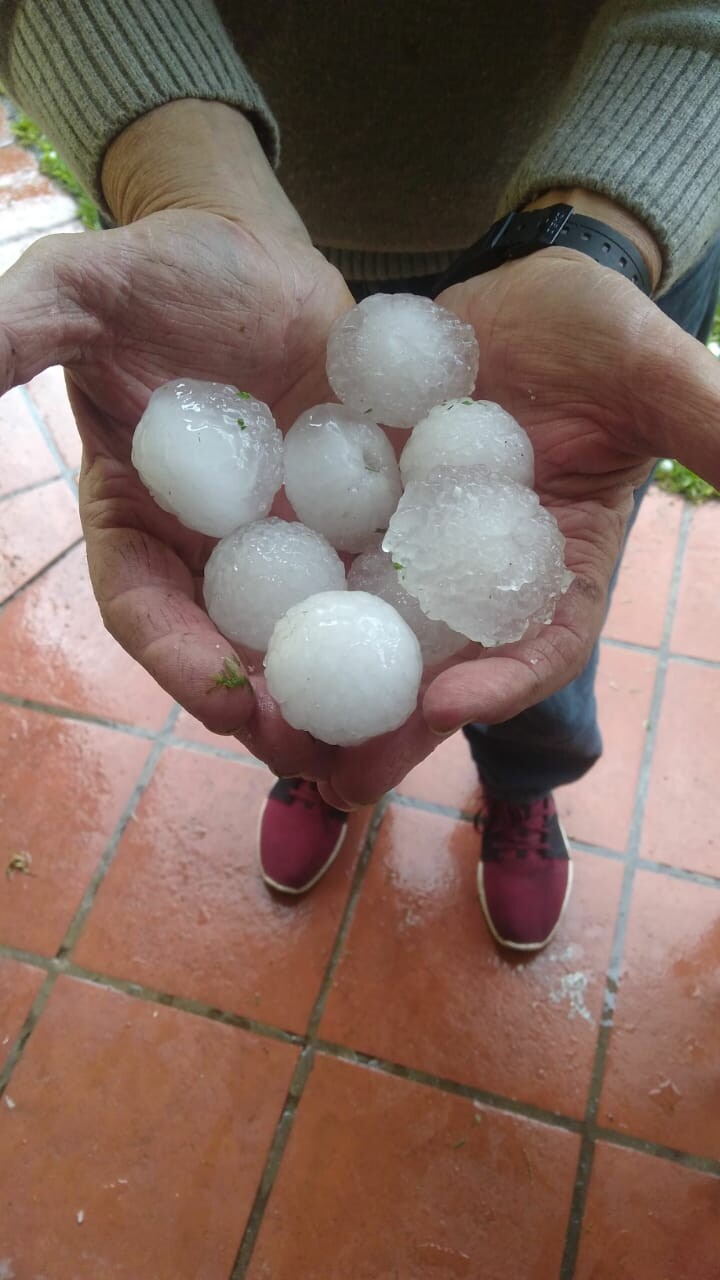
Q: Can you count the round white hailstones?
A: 8